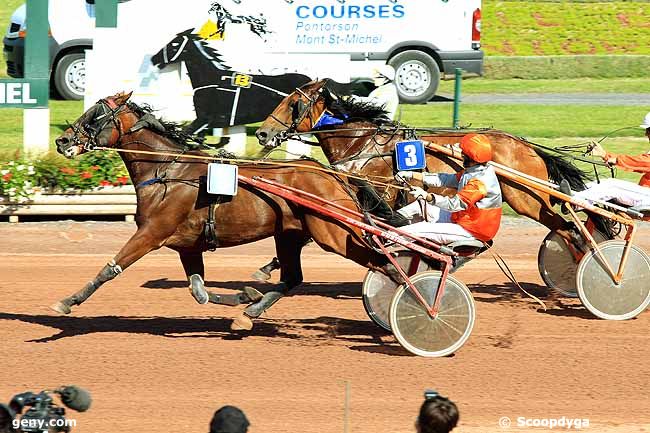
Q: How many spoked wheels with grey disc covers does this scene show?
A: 4